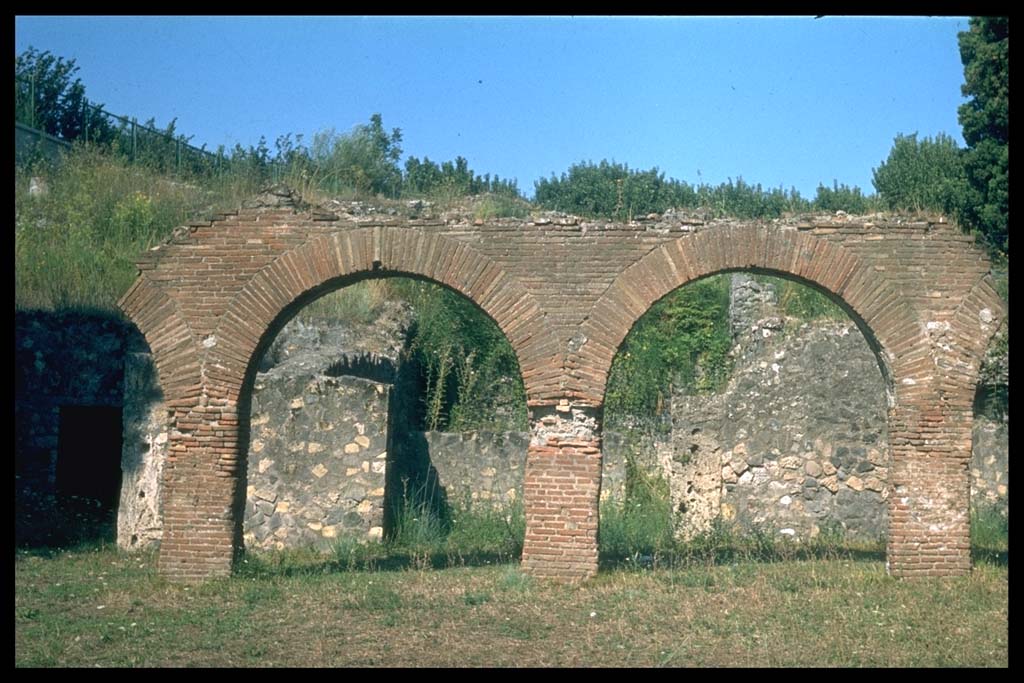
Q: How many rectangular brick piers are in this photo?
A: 3